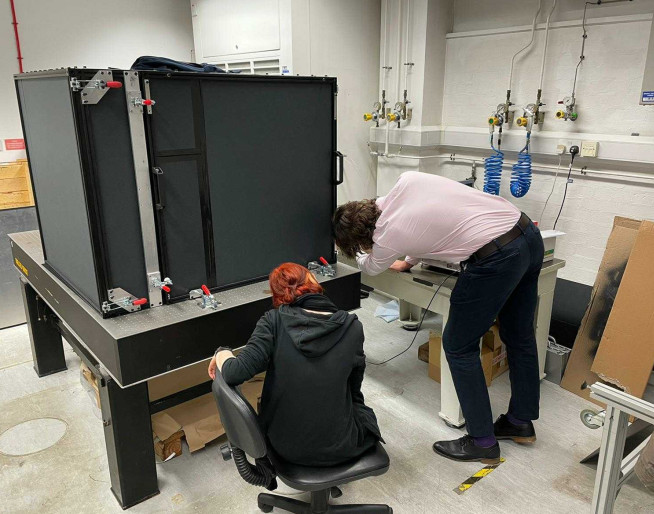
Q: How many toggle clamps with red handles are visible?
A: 6